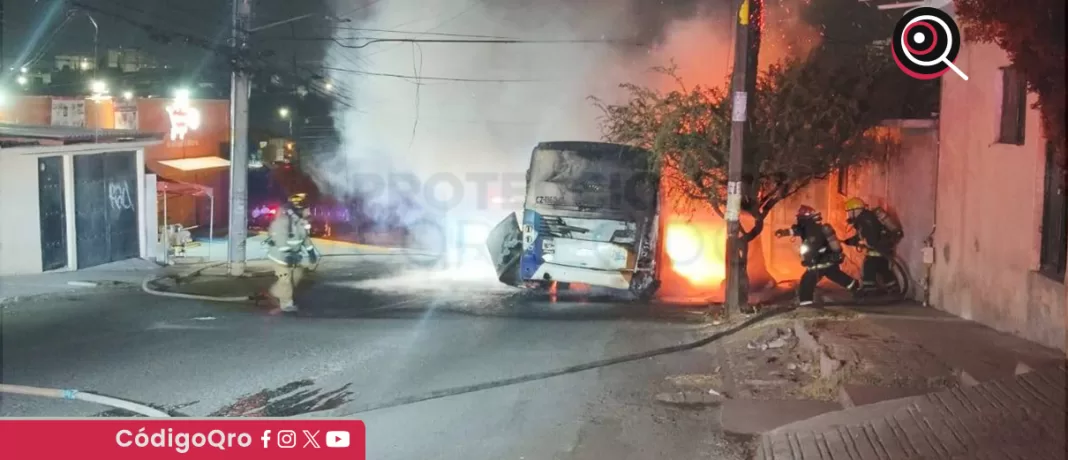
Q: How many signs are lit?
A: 1